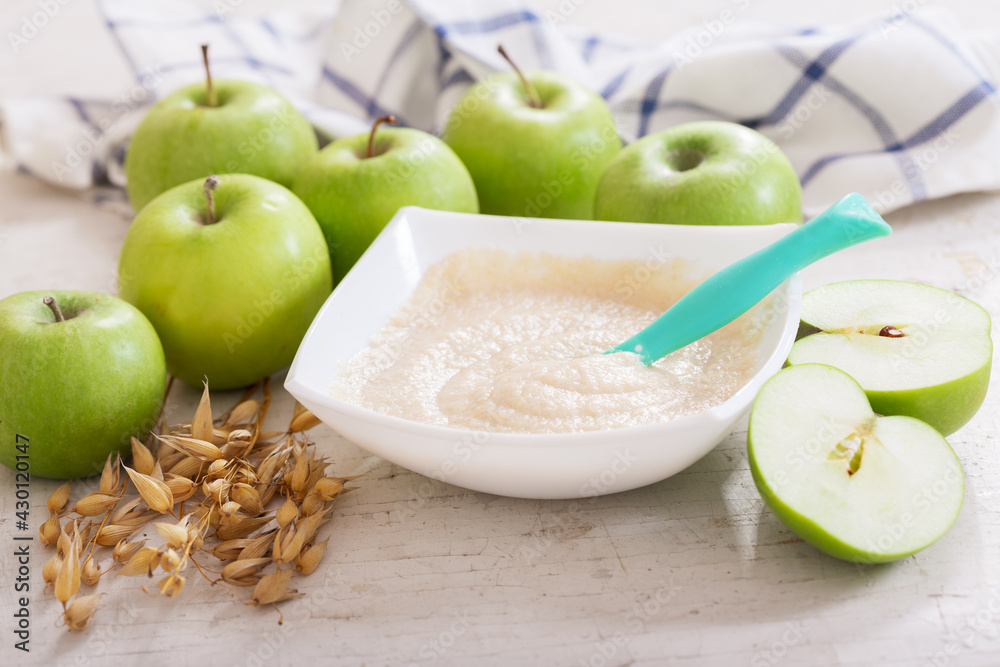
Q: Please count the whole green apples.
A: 6